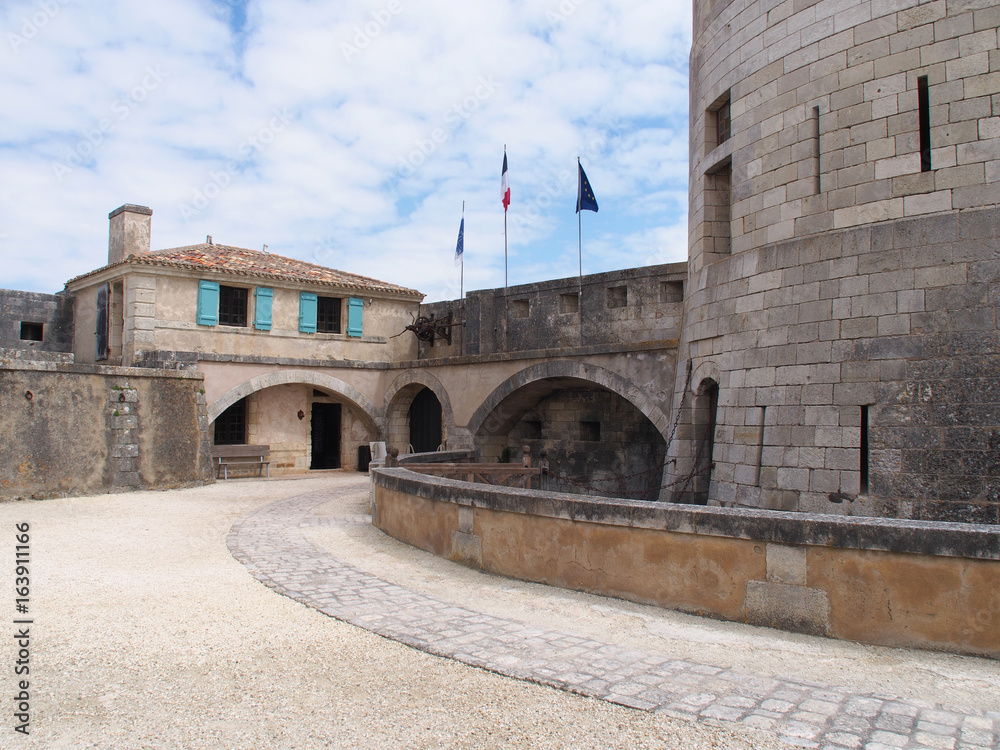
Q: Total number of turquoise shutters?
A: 4